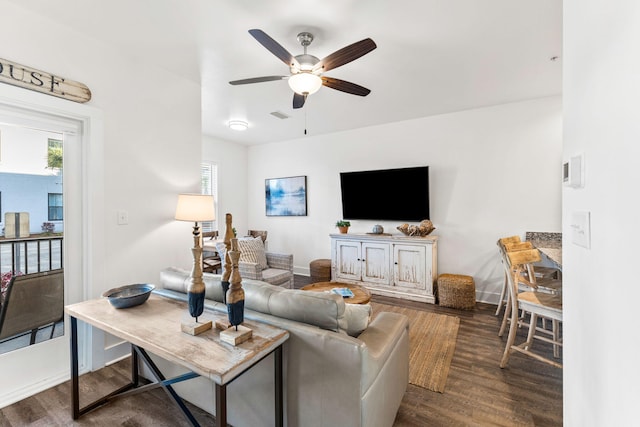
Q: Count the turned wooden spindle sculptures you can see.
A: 3